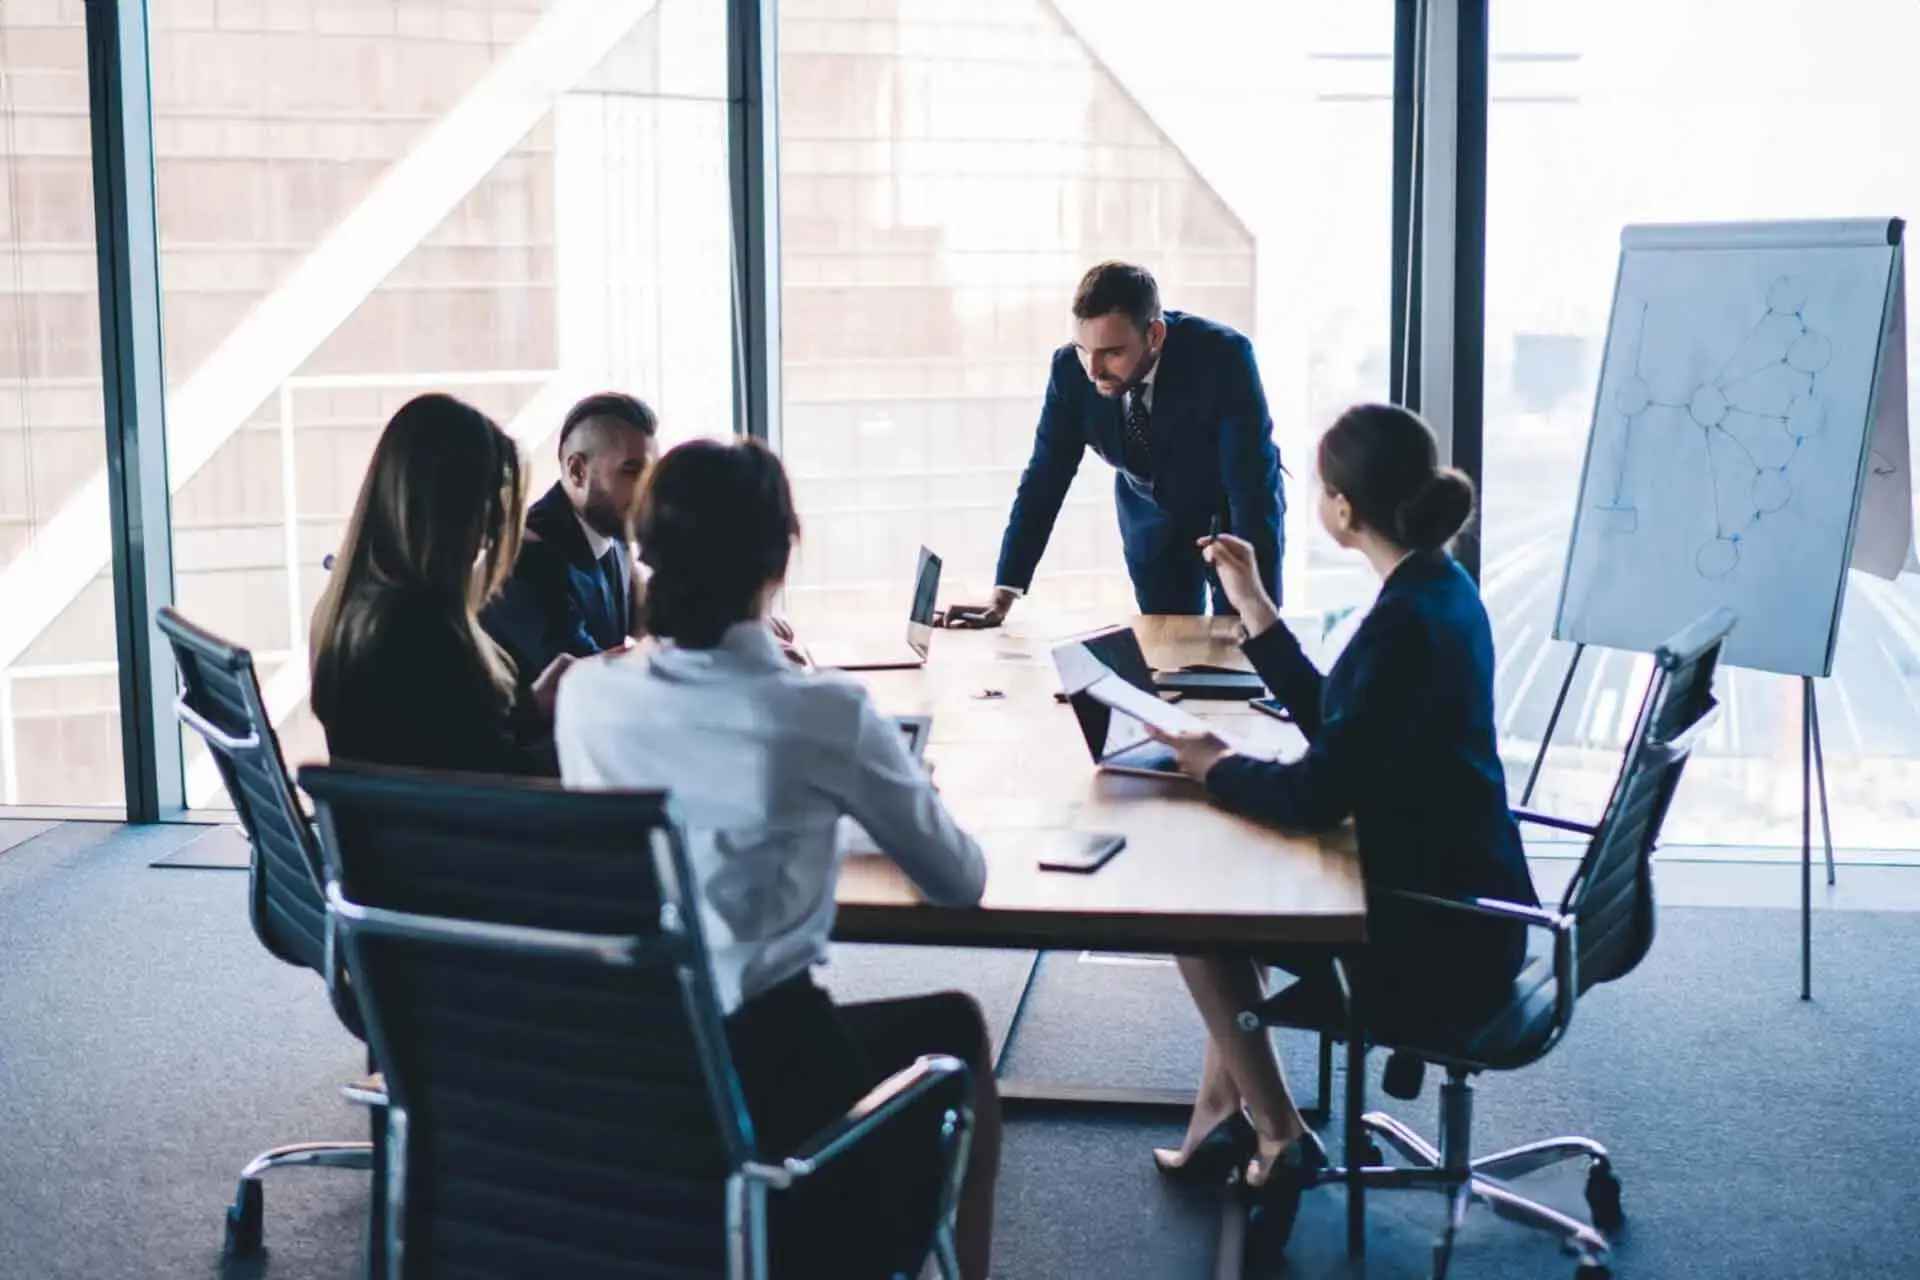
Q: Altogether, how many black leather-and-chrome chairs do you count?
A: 3